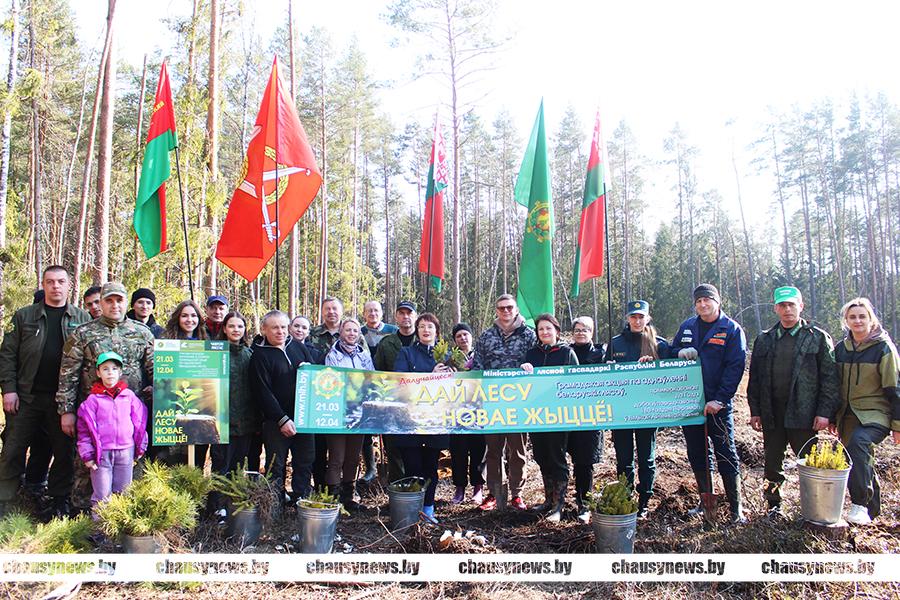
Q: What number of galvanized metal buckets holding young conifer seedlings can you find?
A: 6